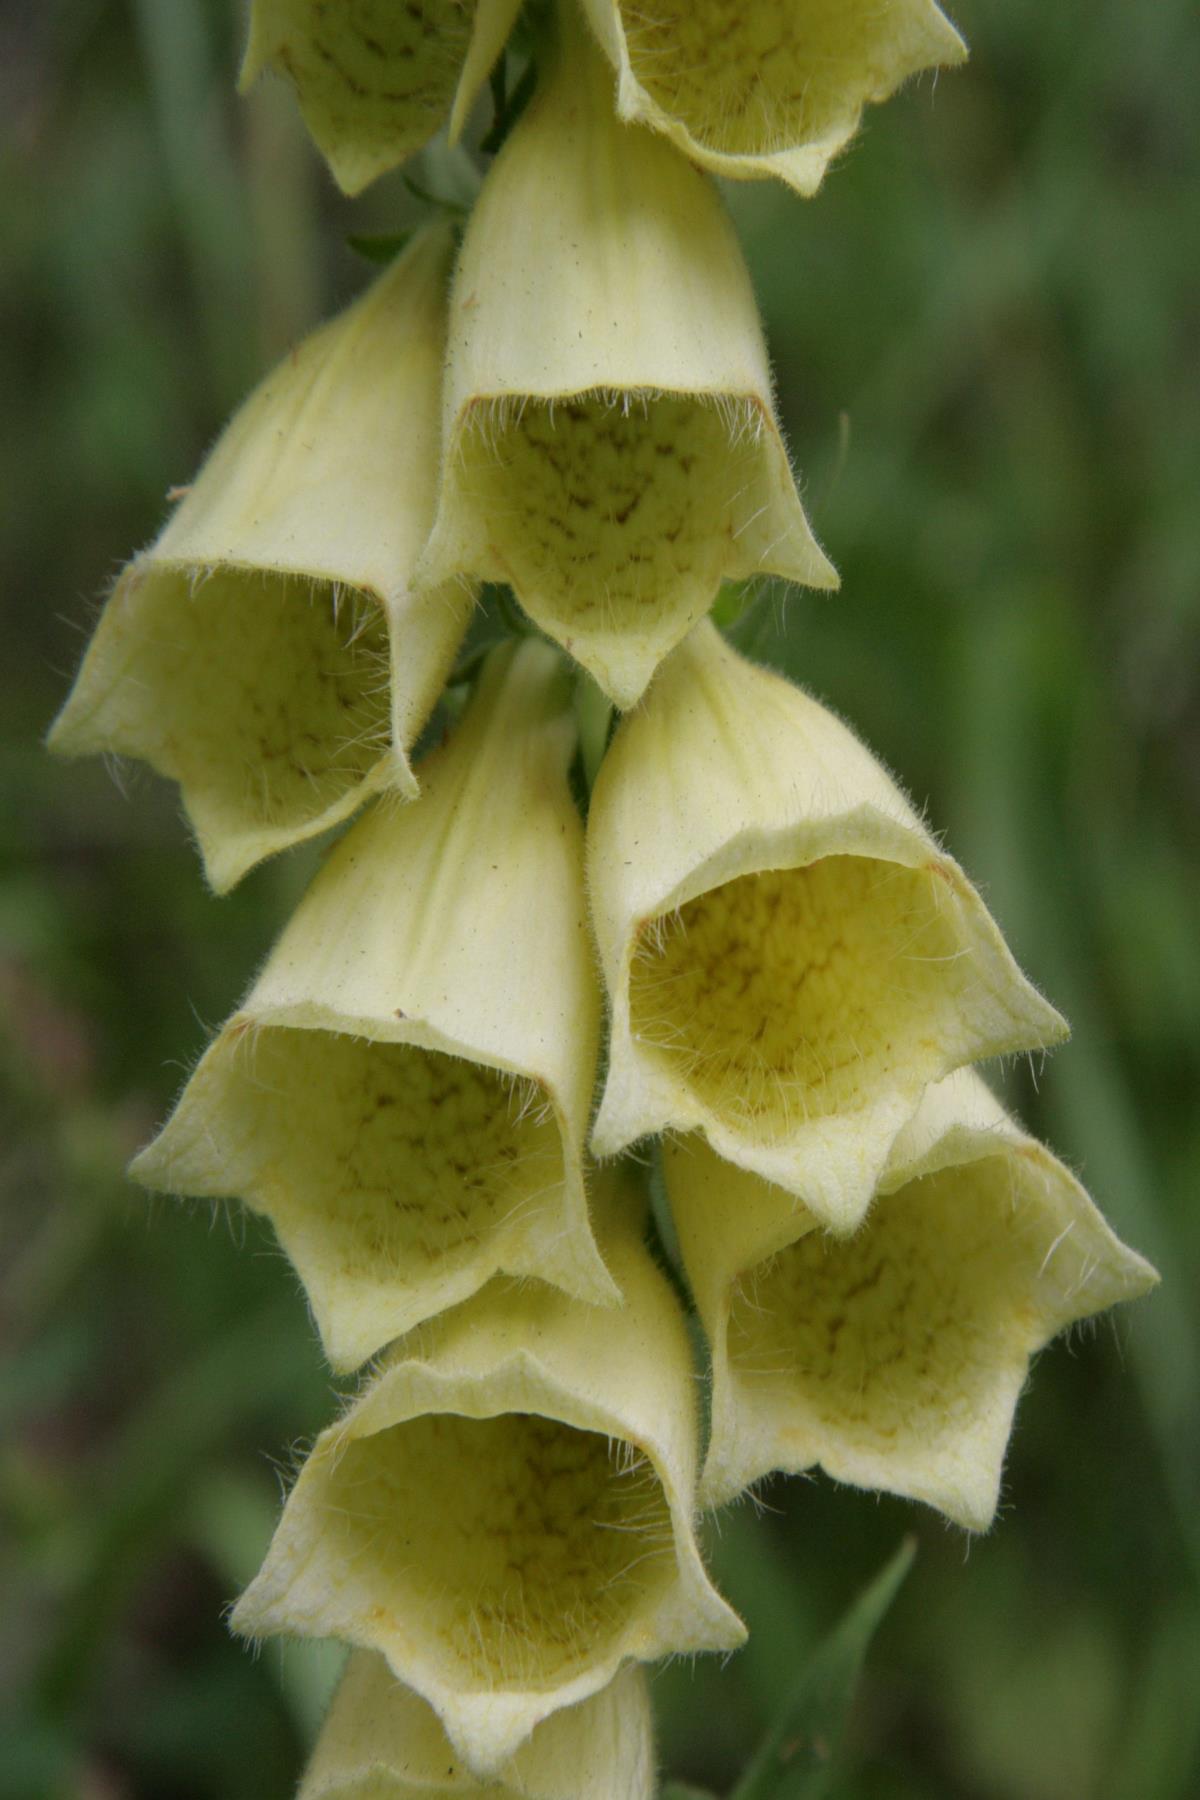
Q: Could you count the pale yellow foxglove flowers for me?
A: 9